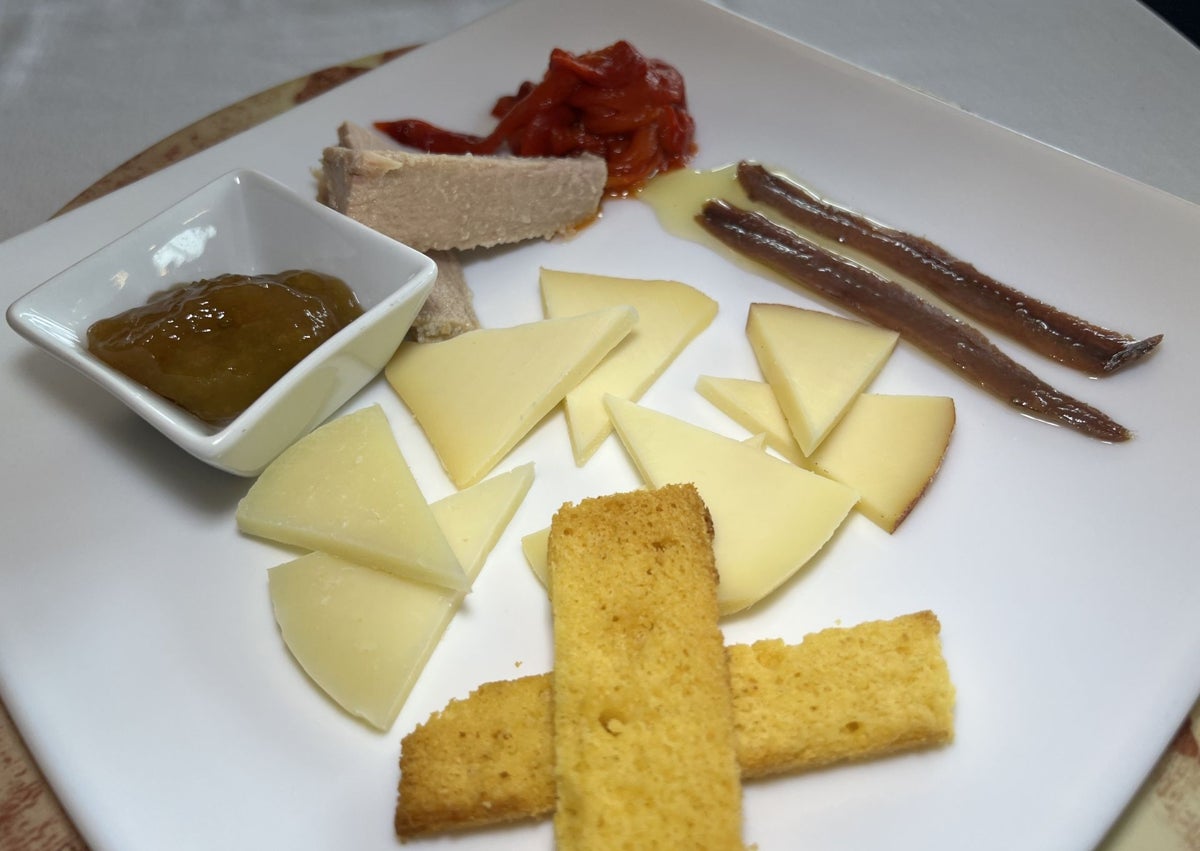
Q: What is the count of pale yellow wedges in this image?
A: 8